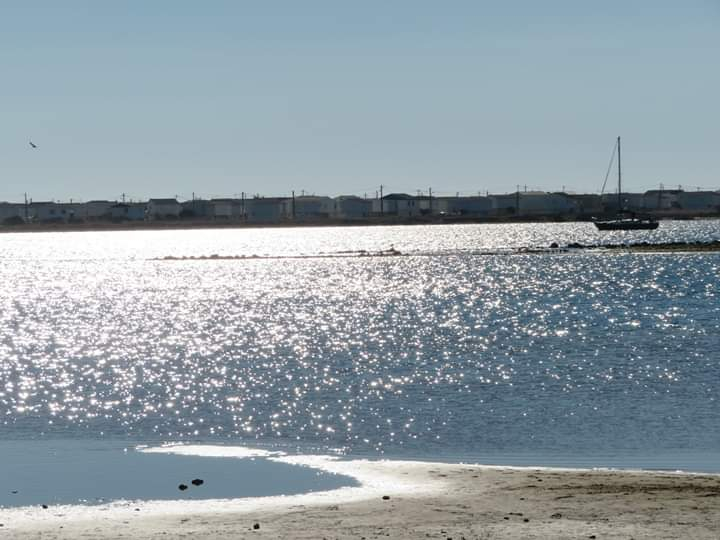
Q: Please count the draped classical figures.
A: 0